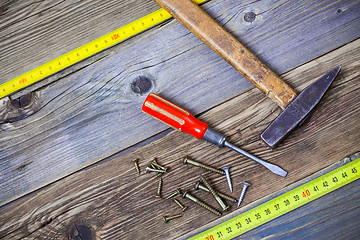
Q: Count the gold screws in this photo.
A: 12